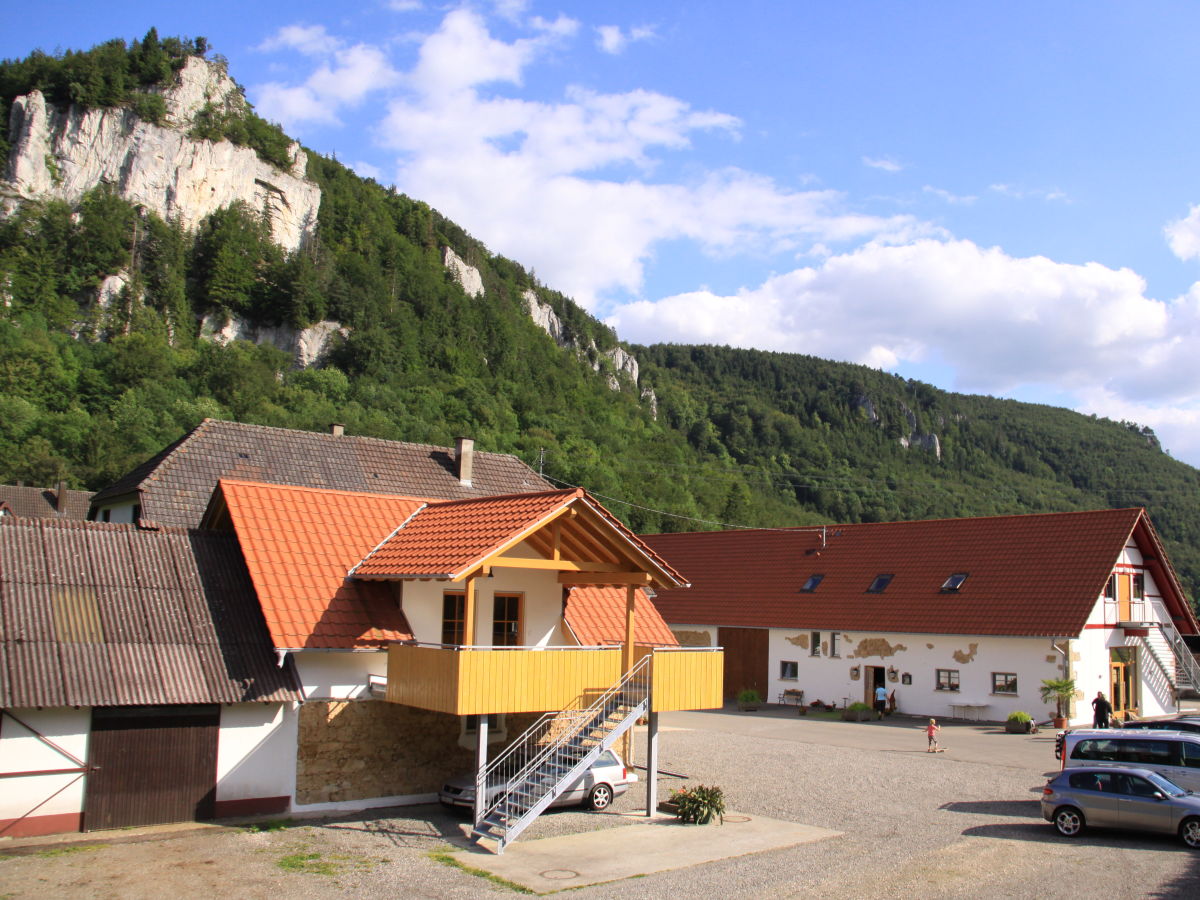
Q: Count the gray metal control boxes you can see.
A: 0